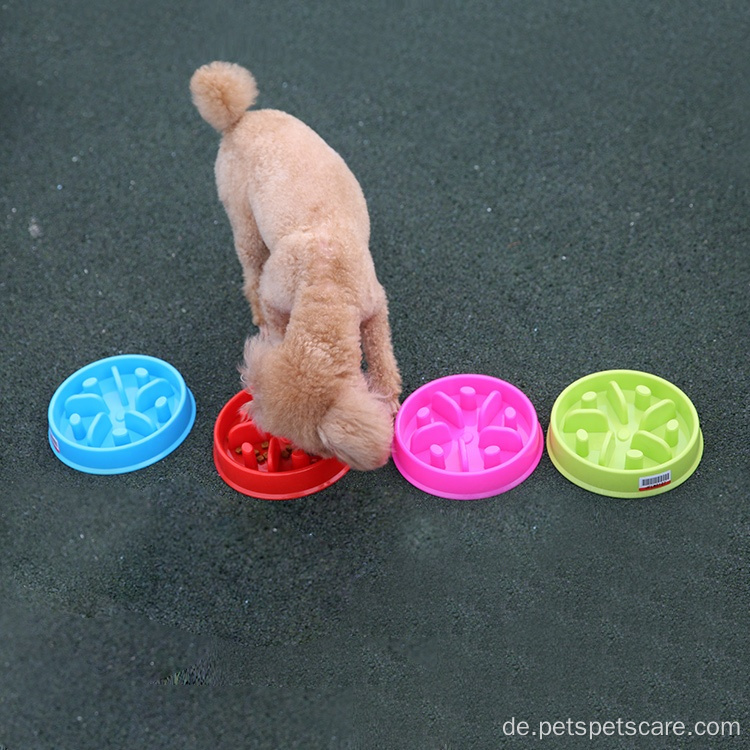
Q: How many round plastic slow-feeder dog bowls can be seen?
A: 4